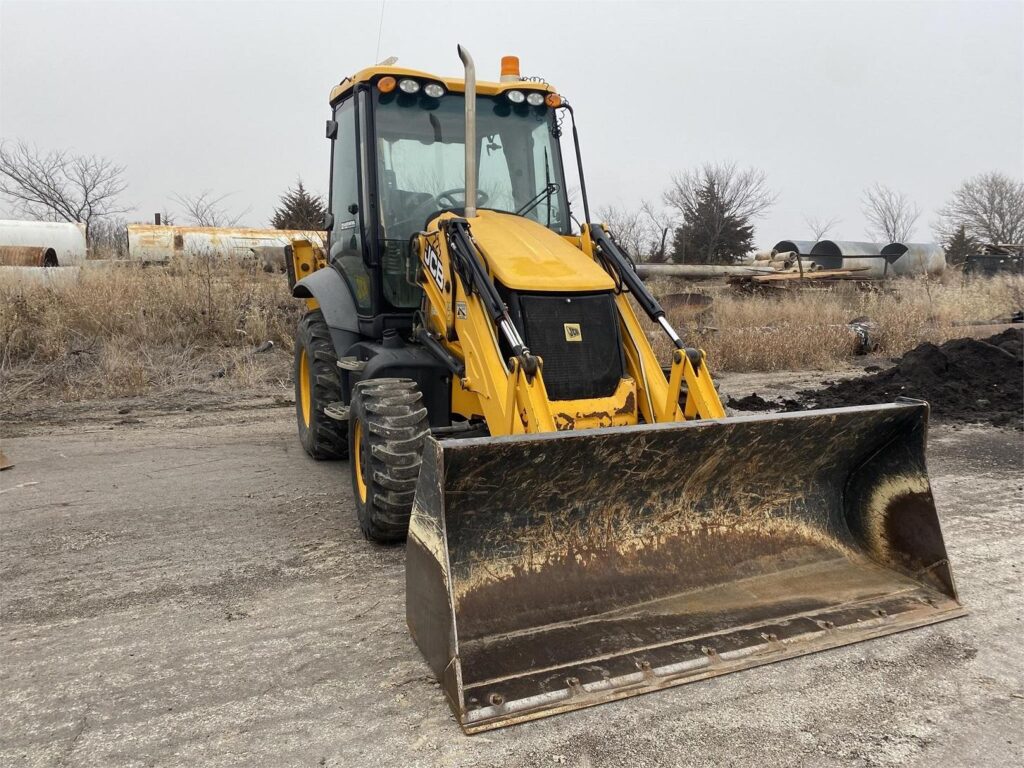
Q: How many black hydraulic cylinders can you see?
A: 3